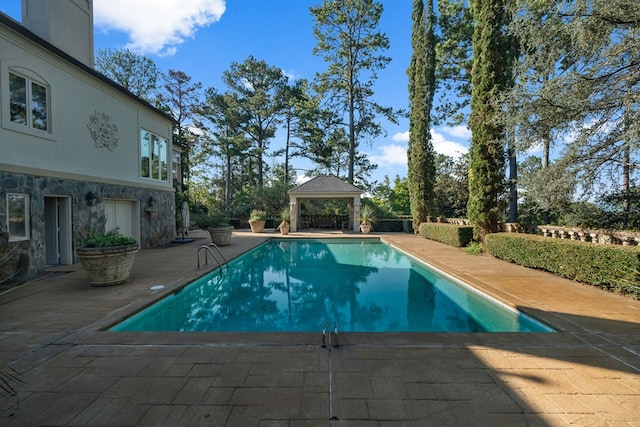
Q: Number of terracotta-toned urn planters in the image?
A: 5